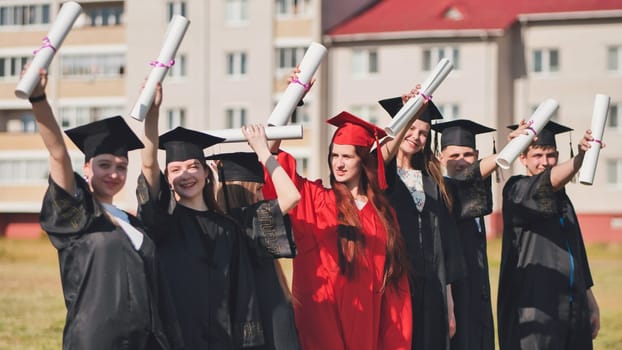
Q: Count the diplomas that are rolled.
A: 7